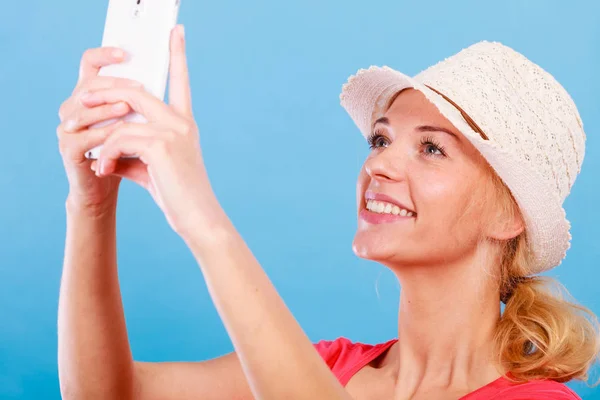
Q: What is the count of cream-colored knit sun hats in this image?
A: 1